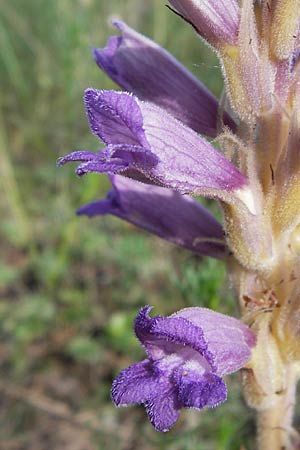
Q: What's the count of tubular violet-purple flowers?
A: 5